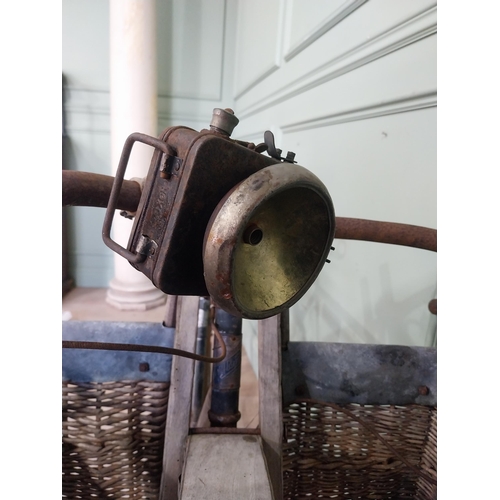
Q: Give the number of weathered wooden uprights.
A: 2